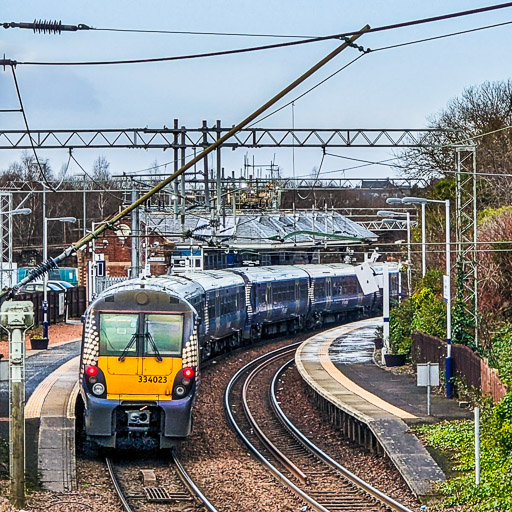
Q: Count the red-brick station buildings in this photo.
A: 1